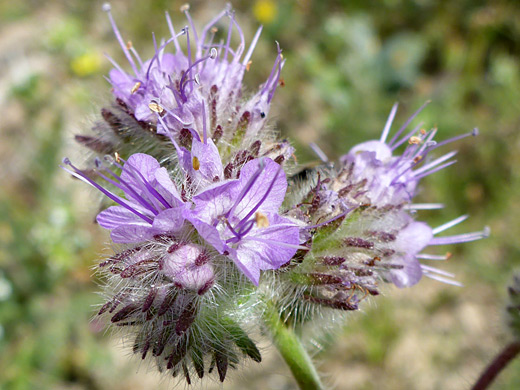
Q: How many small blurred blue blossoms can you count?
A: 0